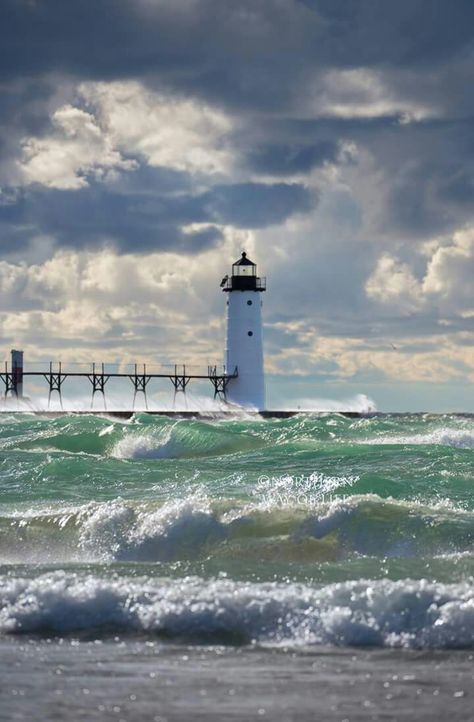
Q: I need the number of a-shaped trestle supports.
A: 6